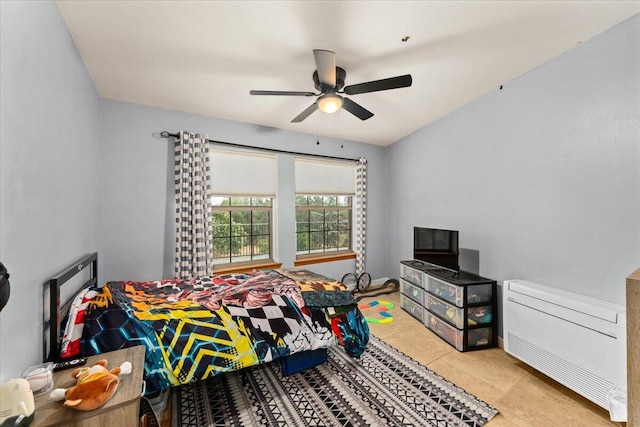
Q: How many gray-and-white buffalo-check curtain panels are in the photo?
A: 2